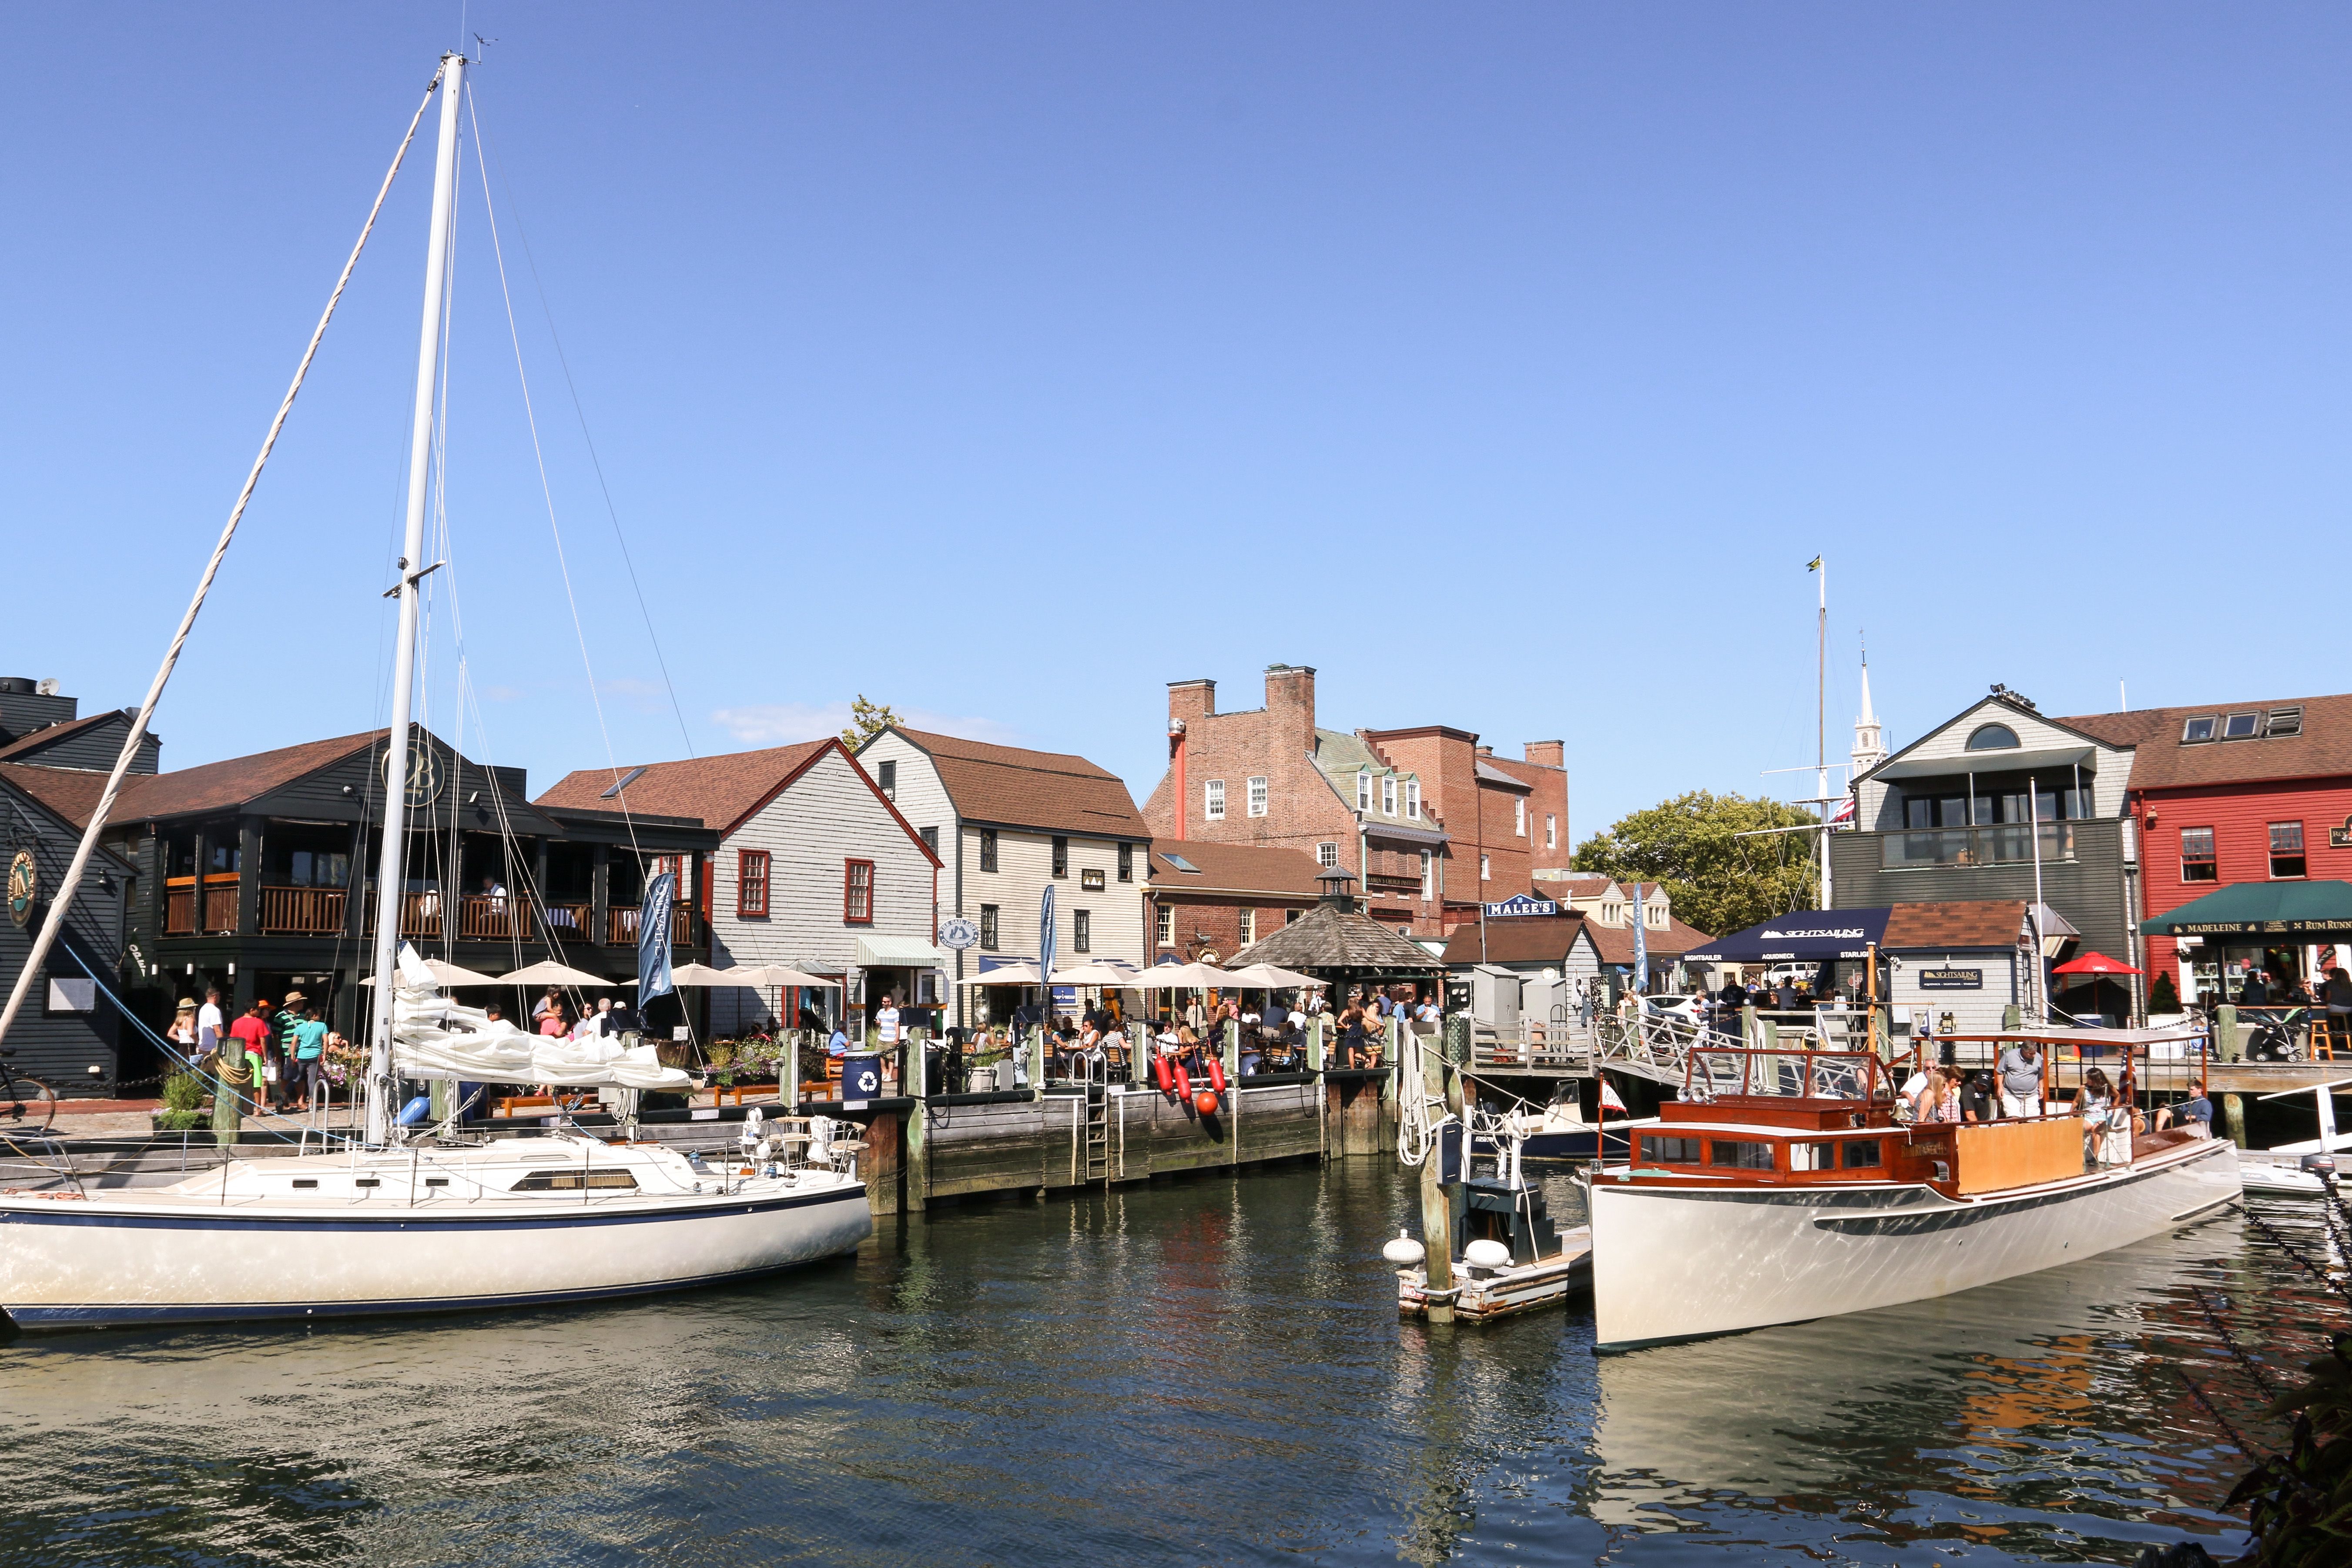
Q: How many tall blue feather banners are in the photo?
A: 3